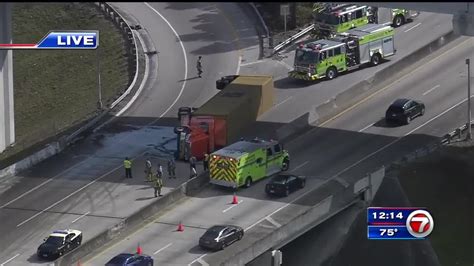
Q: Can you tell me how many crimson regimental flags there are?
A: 0